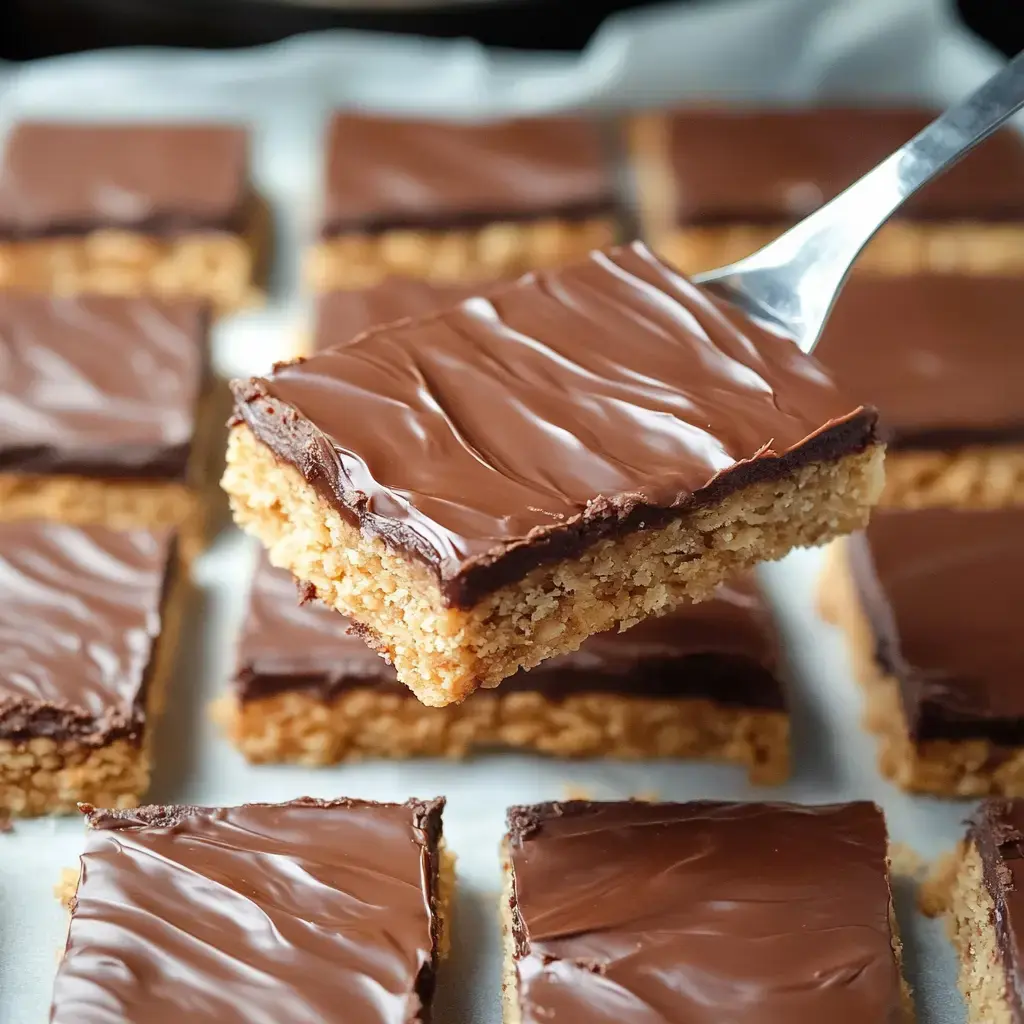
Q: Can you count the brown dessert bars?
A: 13